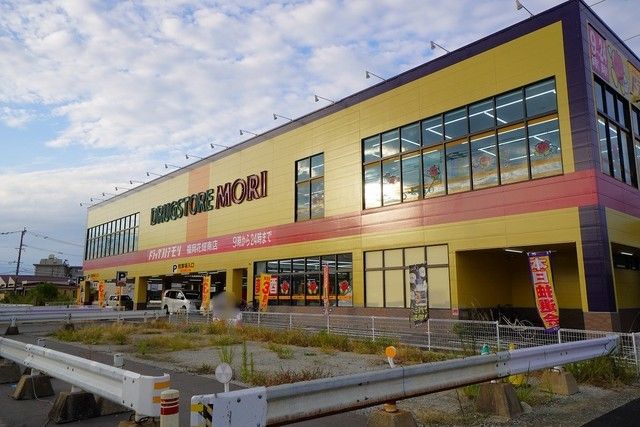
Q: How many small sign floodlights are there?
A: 15